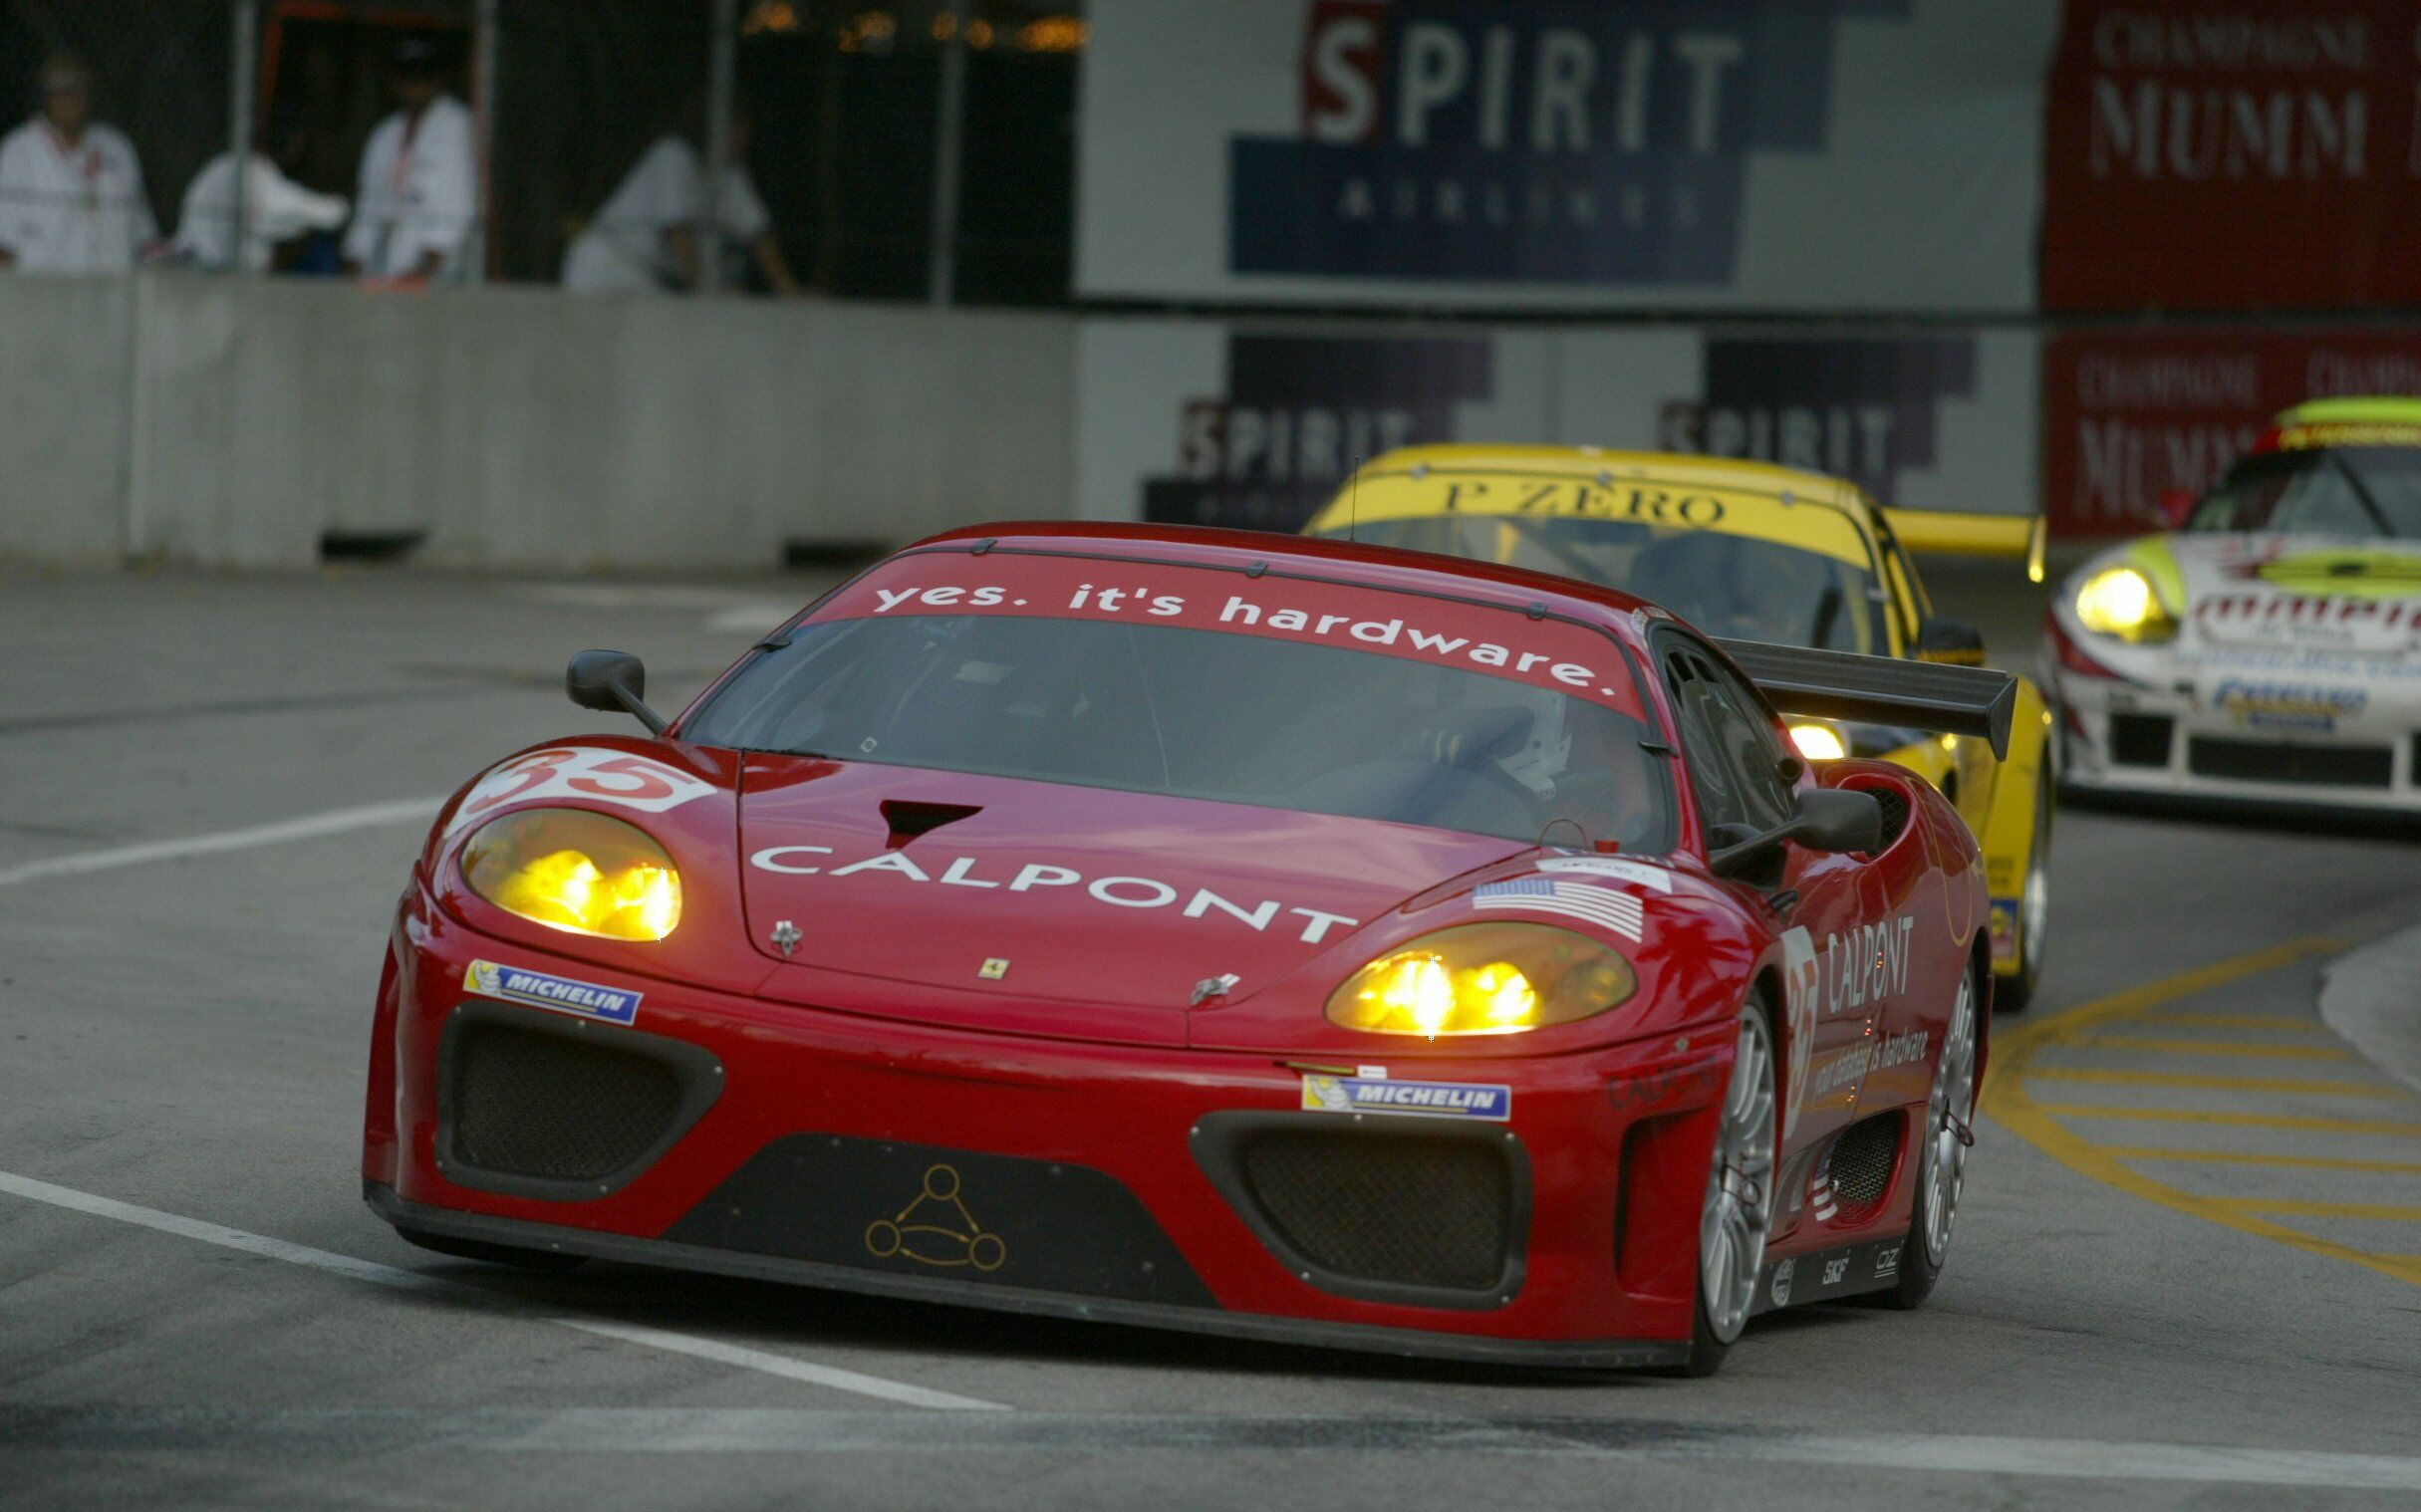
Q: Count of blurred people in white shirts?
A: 4